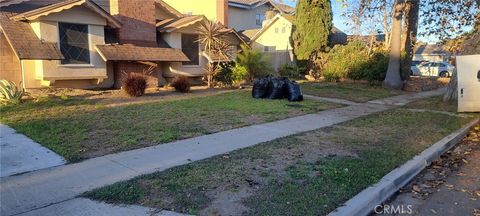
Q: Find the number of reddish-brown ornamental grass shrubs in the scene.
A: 2